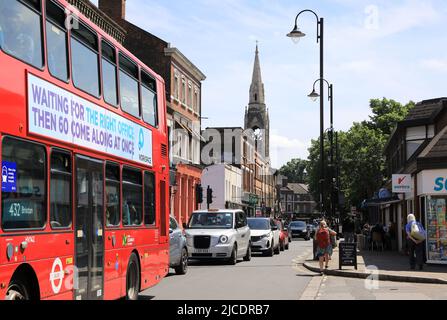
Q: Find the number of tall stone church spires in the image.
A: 1